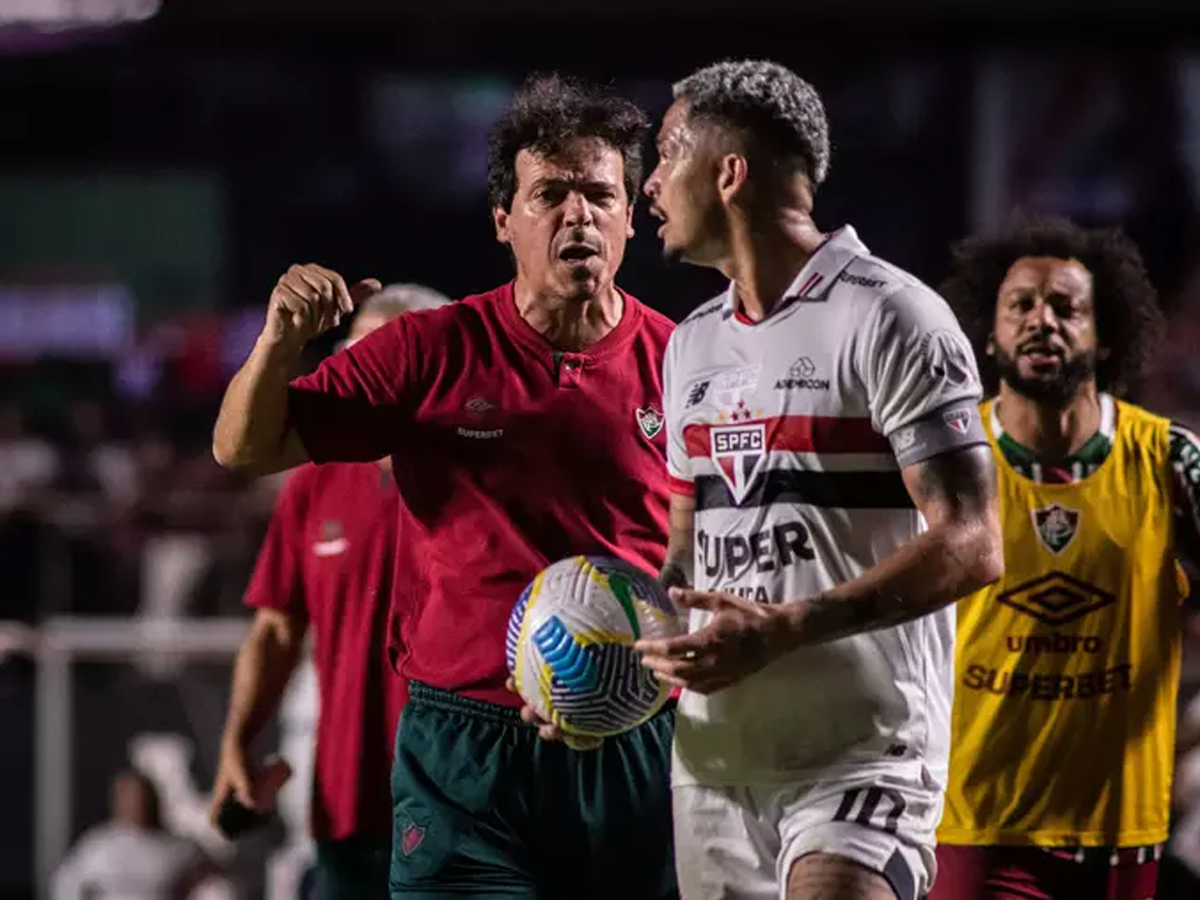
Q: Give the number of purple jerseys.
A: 0